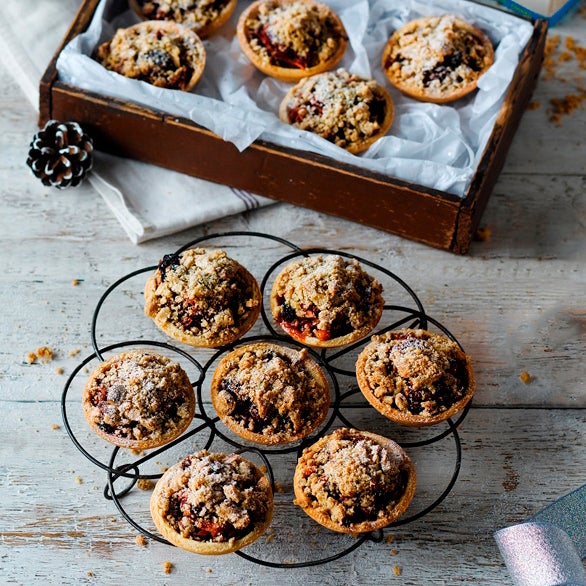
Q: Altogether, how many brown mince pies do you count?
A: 12